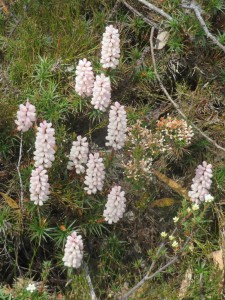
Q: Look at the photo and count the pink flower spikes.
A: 12